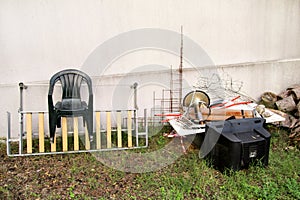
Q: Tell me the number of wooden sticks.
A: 10